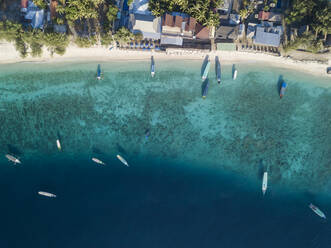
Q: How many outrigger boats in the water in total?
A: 14